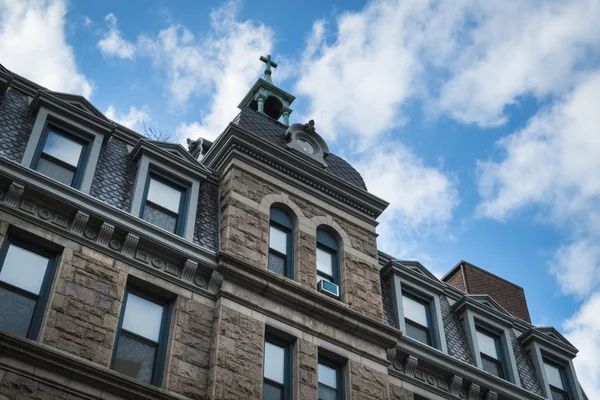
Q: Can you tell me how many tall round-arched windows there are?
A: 2